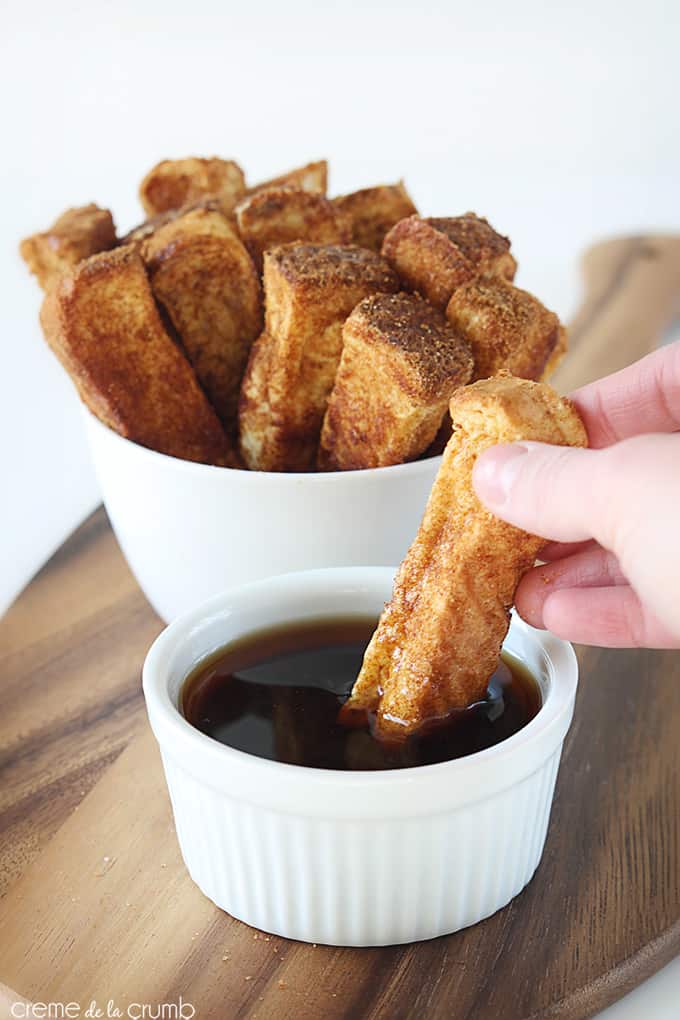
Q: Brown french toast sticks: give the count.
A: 12